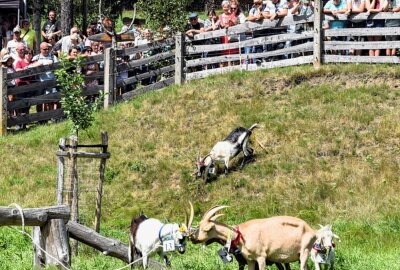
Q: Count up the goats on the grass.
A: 4